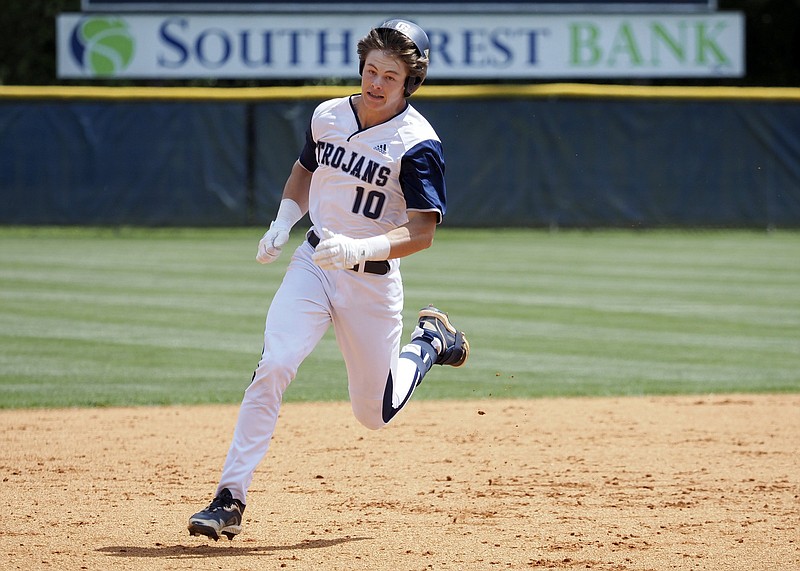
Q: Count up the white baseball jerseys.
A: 1